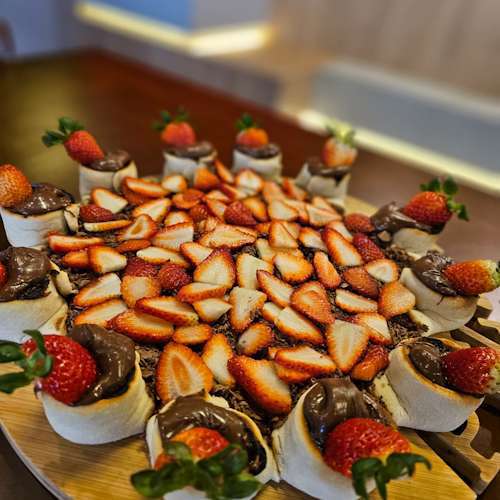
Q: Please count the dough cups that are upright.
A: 12